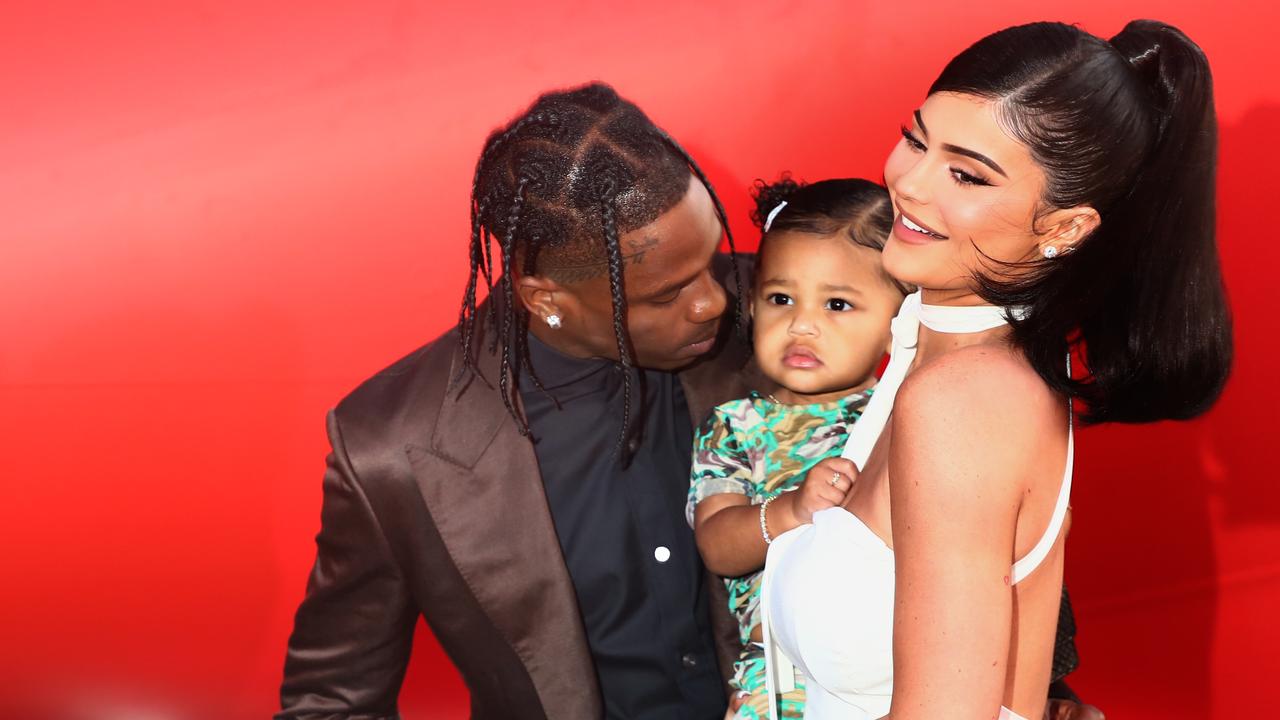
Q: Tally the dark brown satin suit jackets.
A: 1